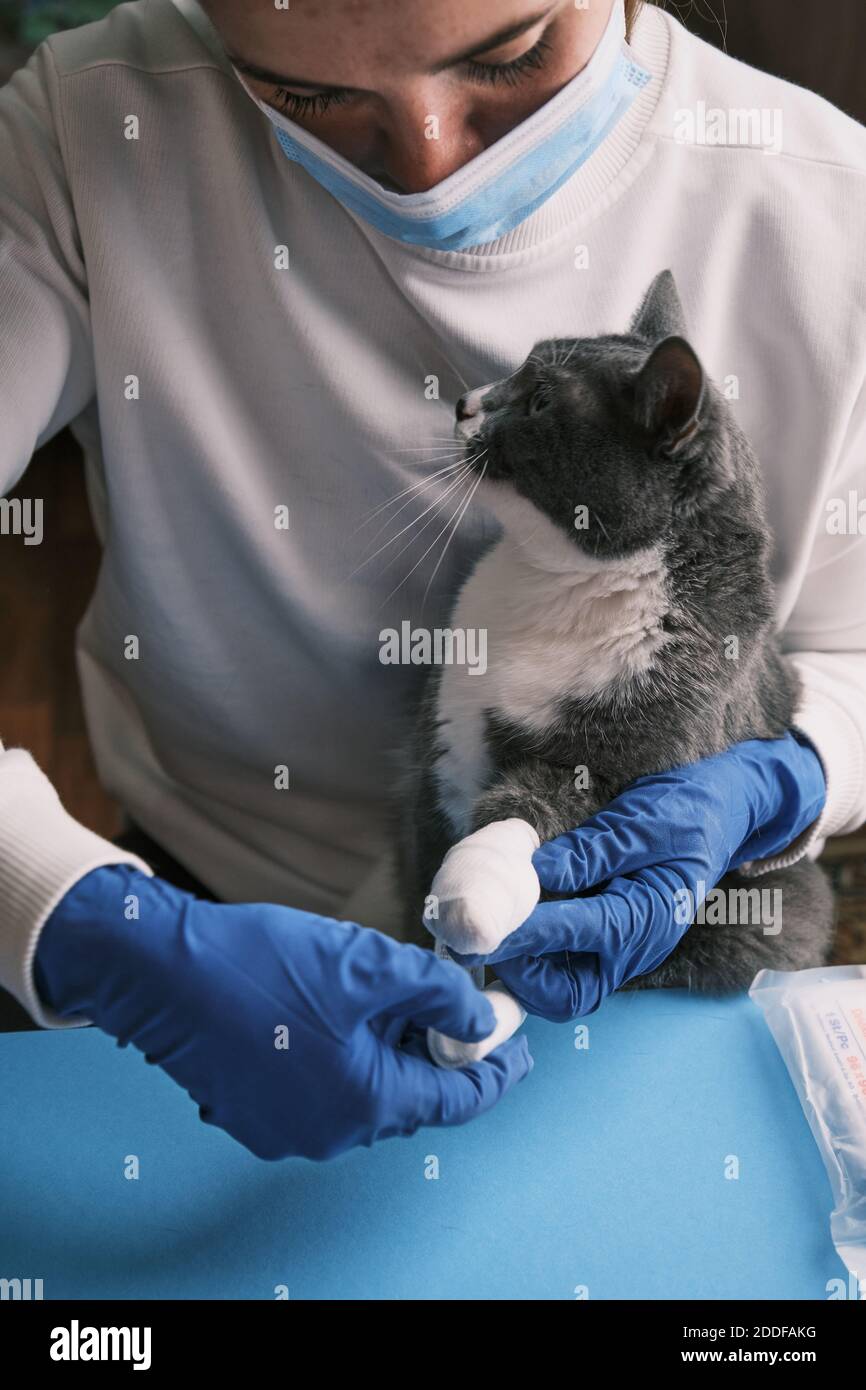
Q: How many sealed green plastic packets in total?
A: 0